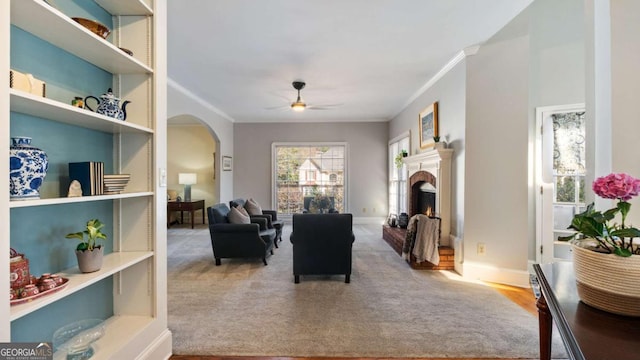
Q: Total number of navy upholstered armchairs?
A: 4